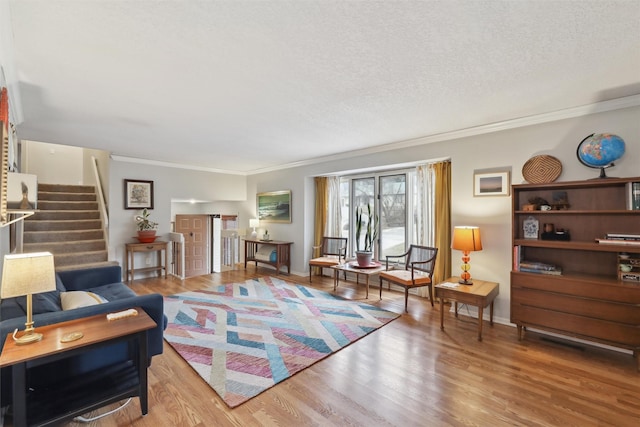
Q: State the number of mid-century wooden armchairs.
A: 2